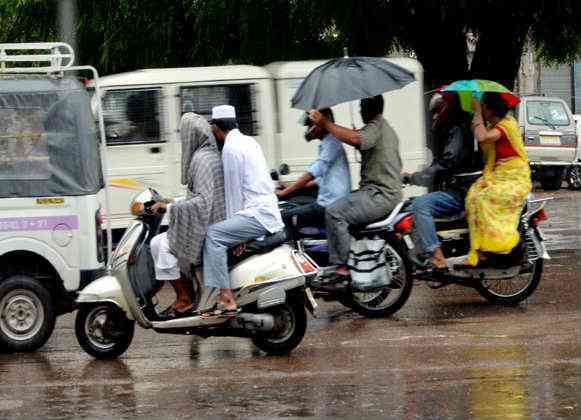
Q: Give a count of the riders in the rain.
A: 6